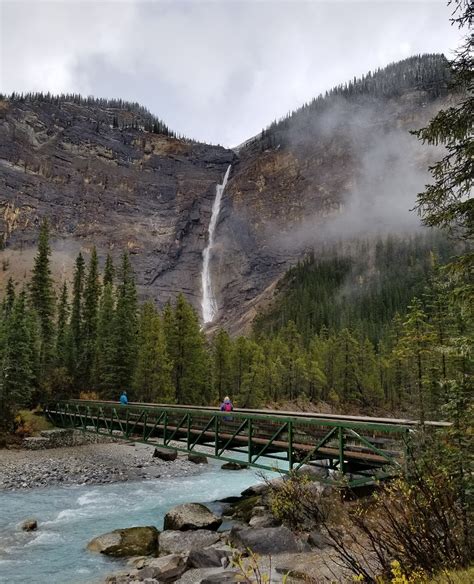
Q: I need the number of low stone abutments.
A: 1